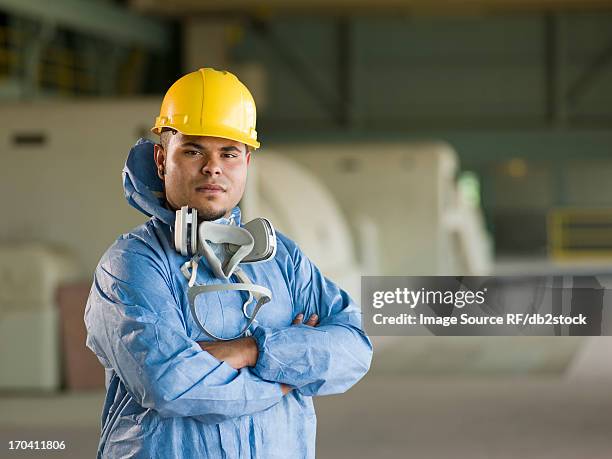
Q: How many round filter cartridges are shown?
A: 2